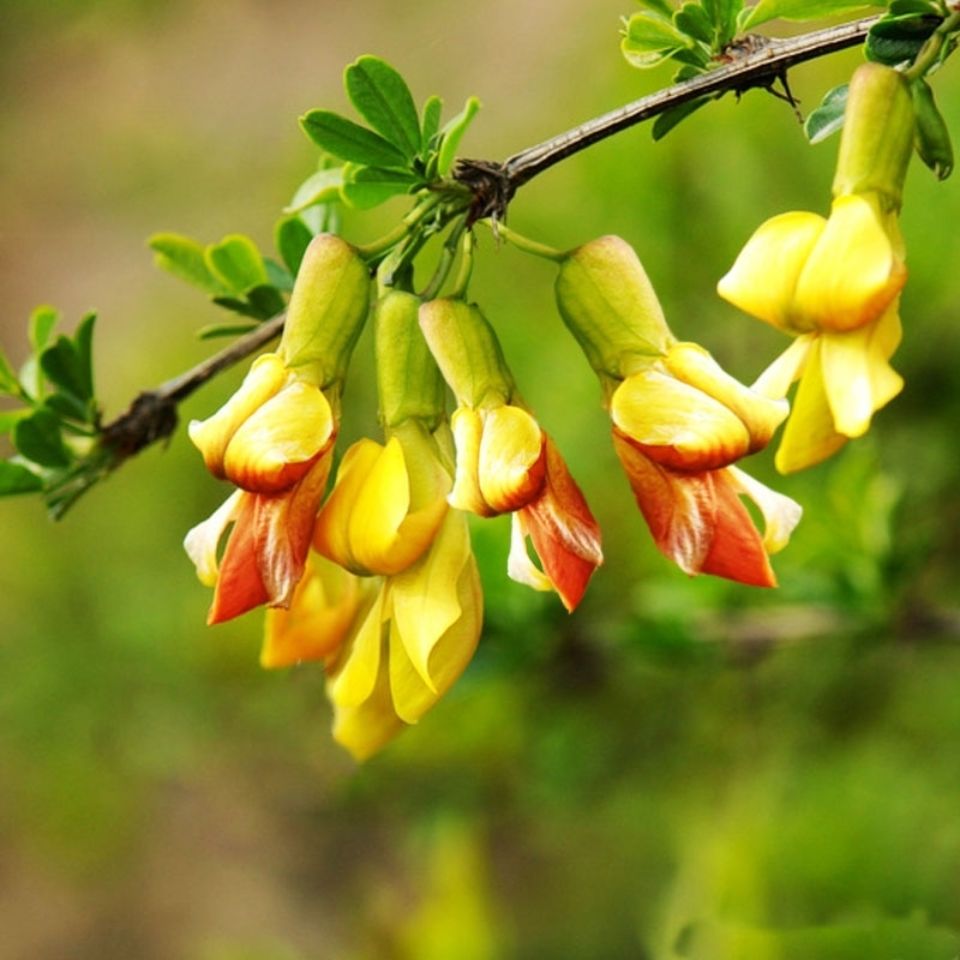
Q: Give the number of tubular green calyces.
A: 5